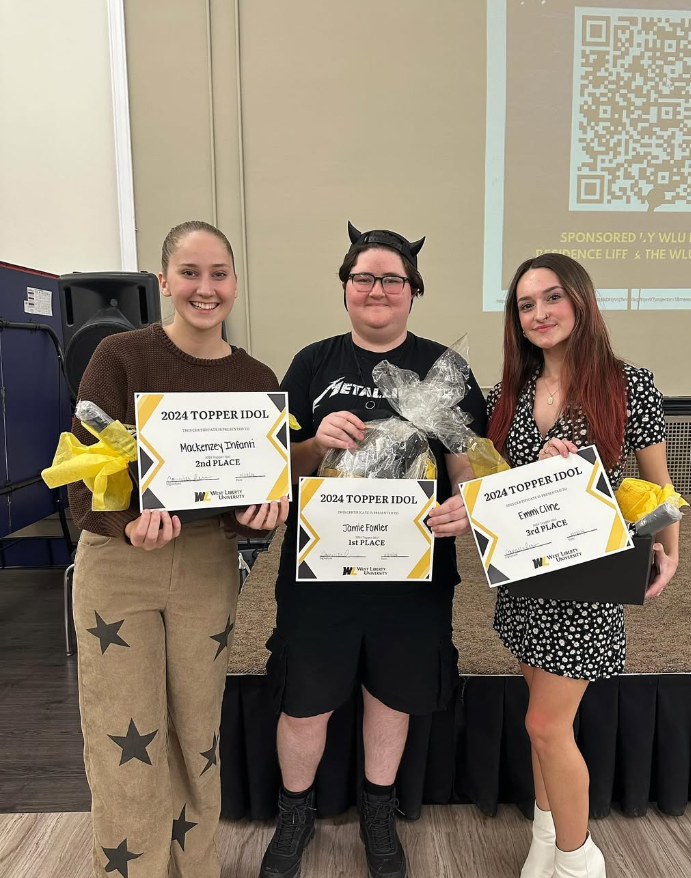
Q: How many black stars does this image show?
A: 6